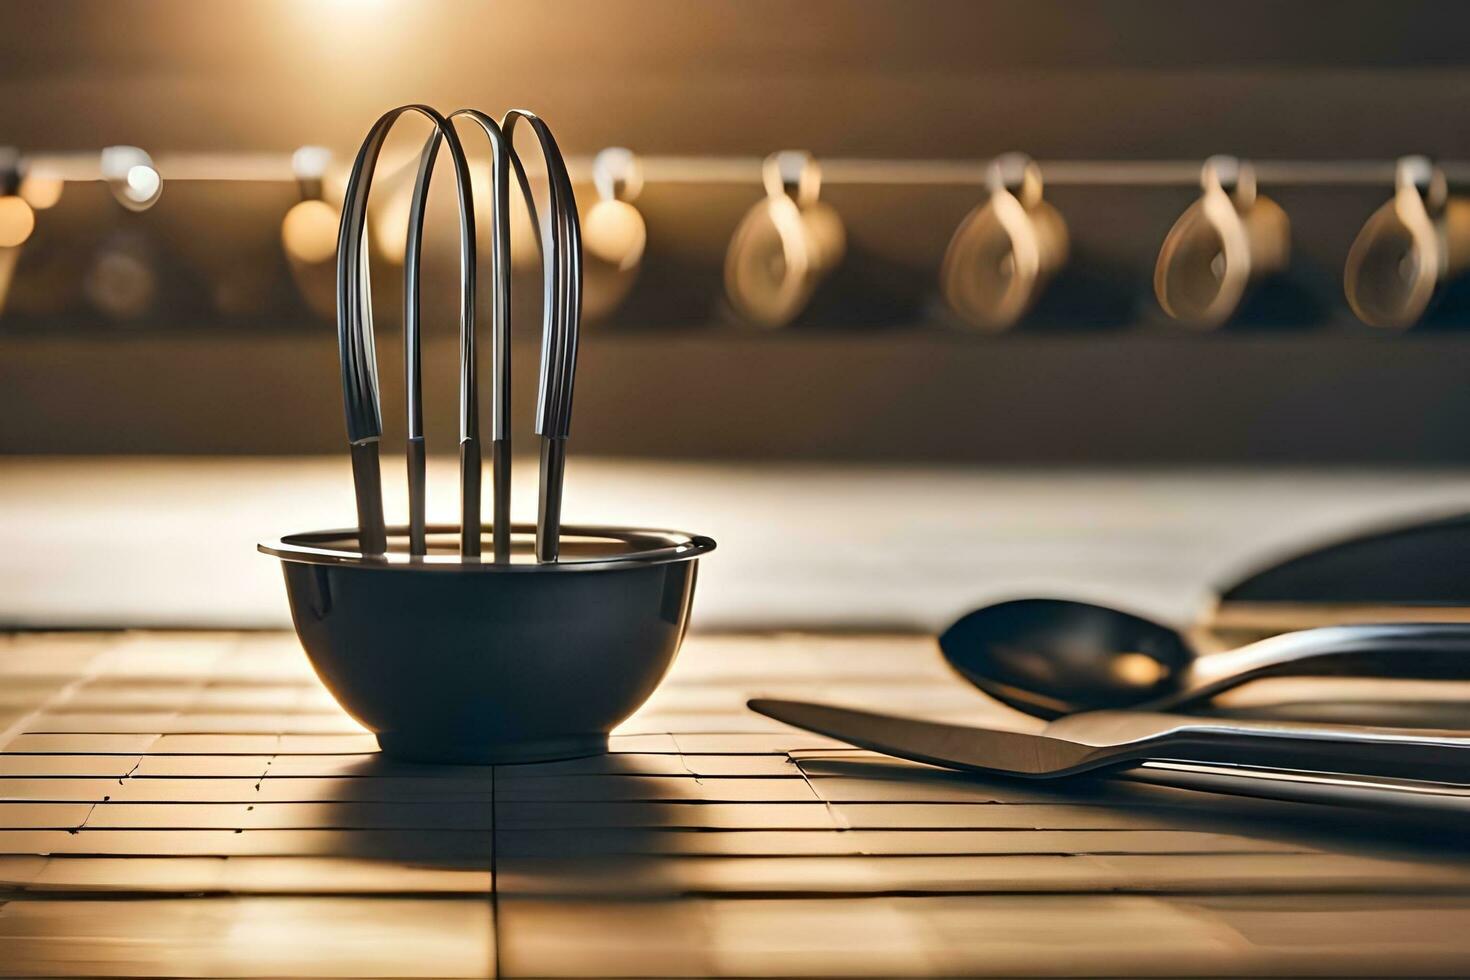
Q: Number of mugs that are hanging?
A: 4